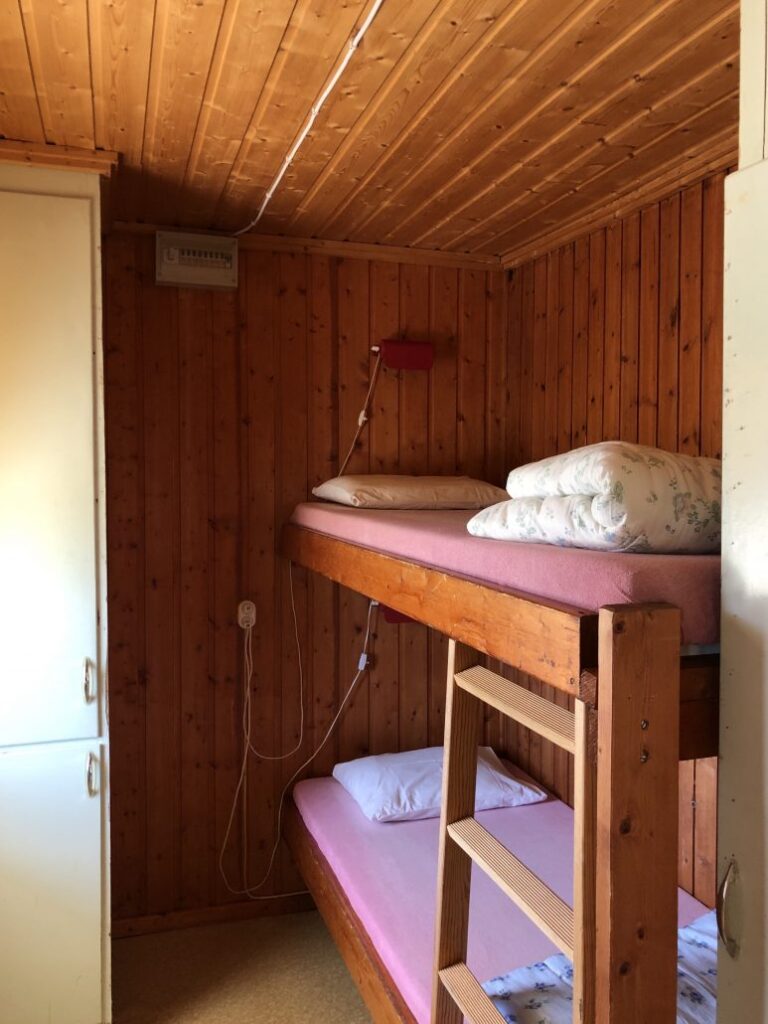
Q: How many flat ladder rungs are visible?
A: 3